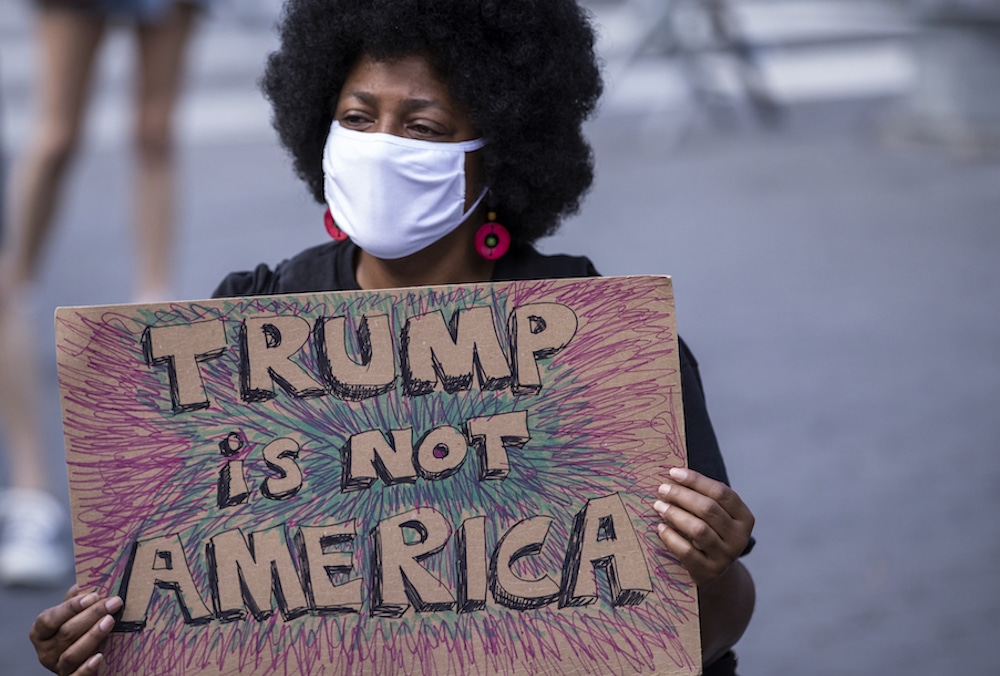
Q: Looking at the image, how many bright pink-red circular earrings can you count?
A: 2